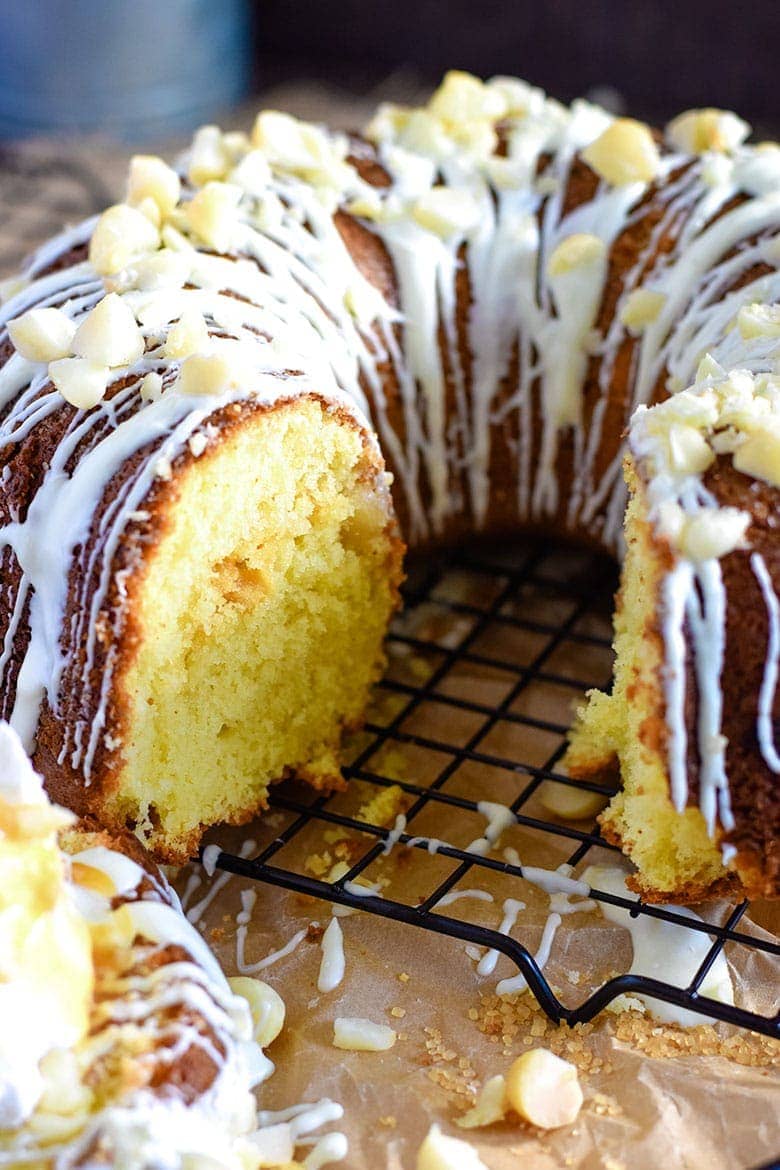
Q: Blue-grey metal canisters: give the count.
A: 1